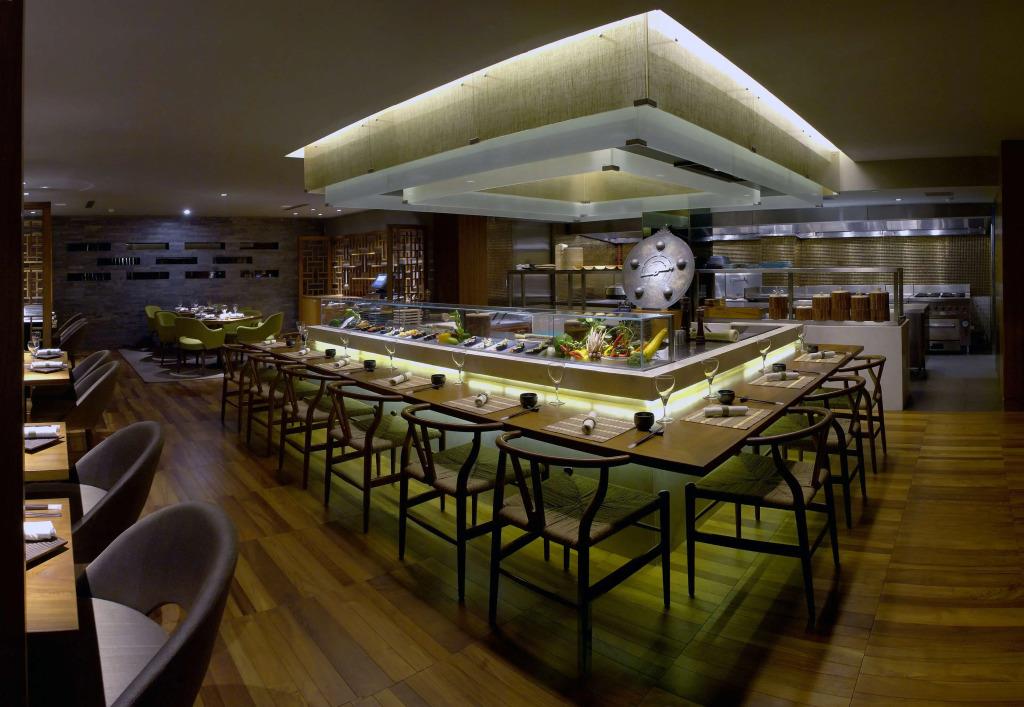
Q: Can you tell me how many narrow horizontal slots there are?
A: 11